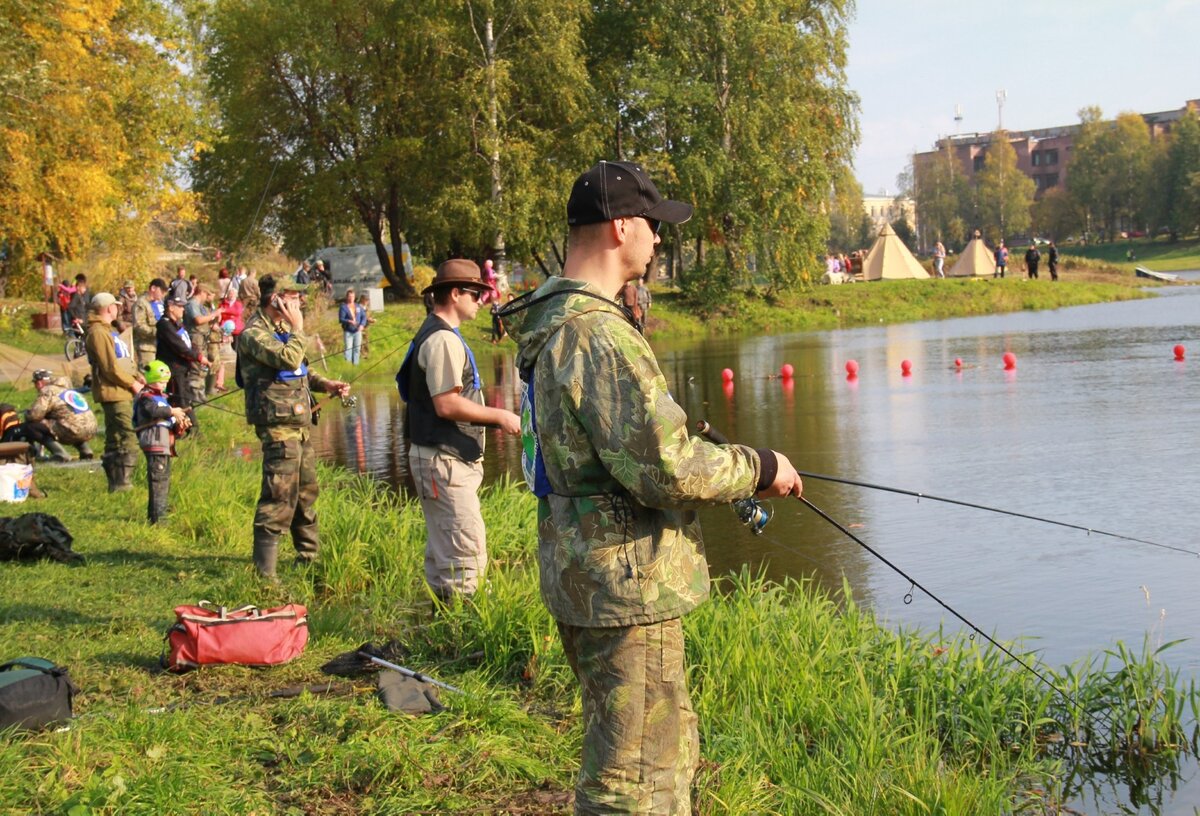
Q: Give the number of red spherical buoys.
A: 7